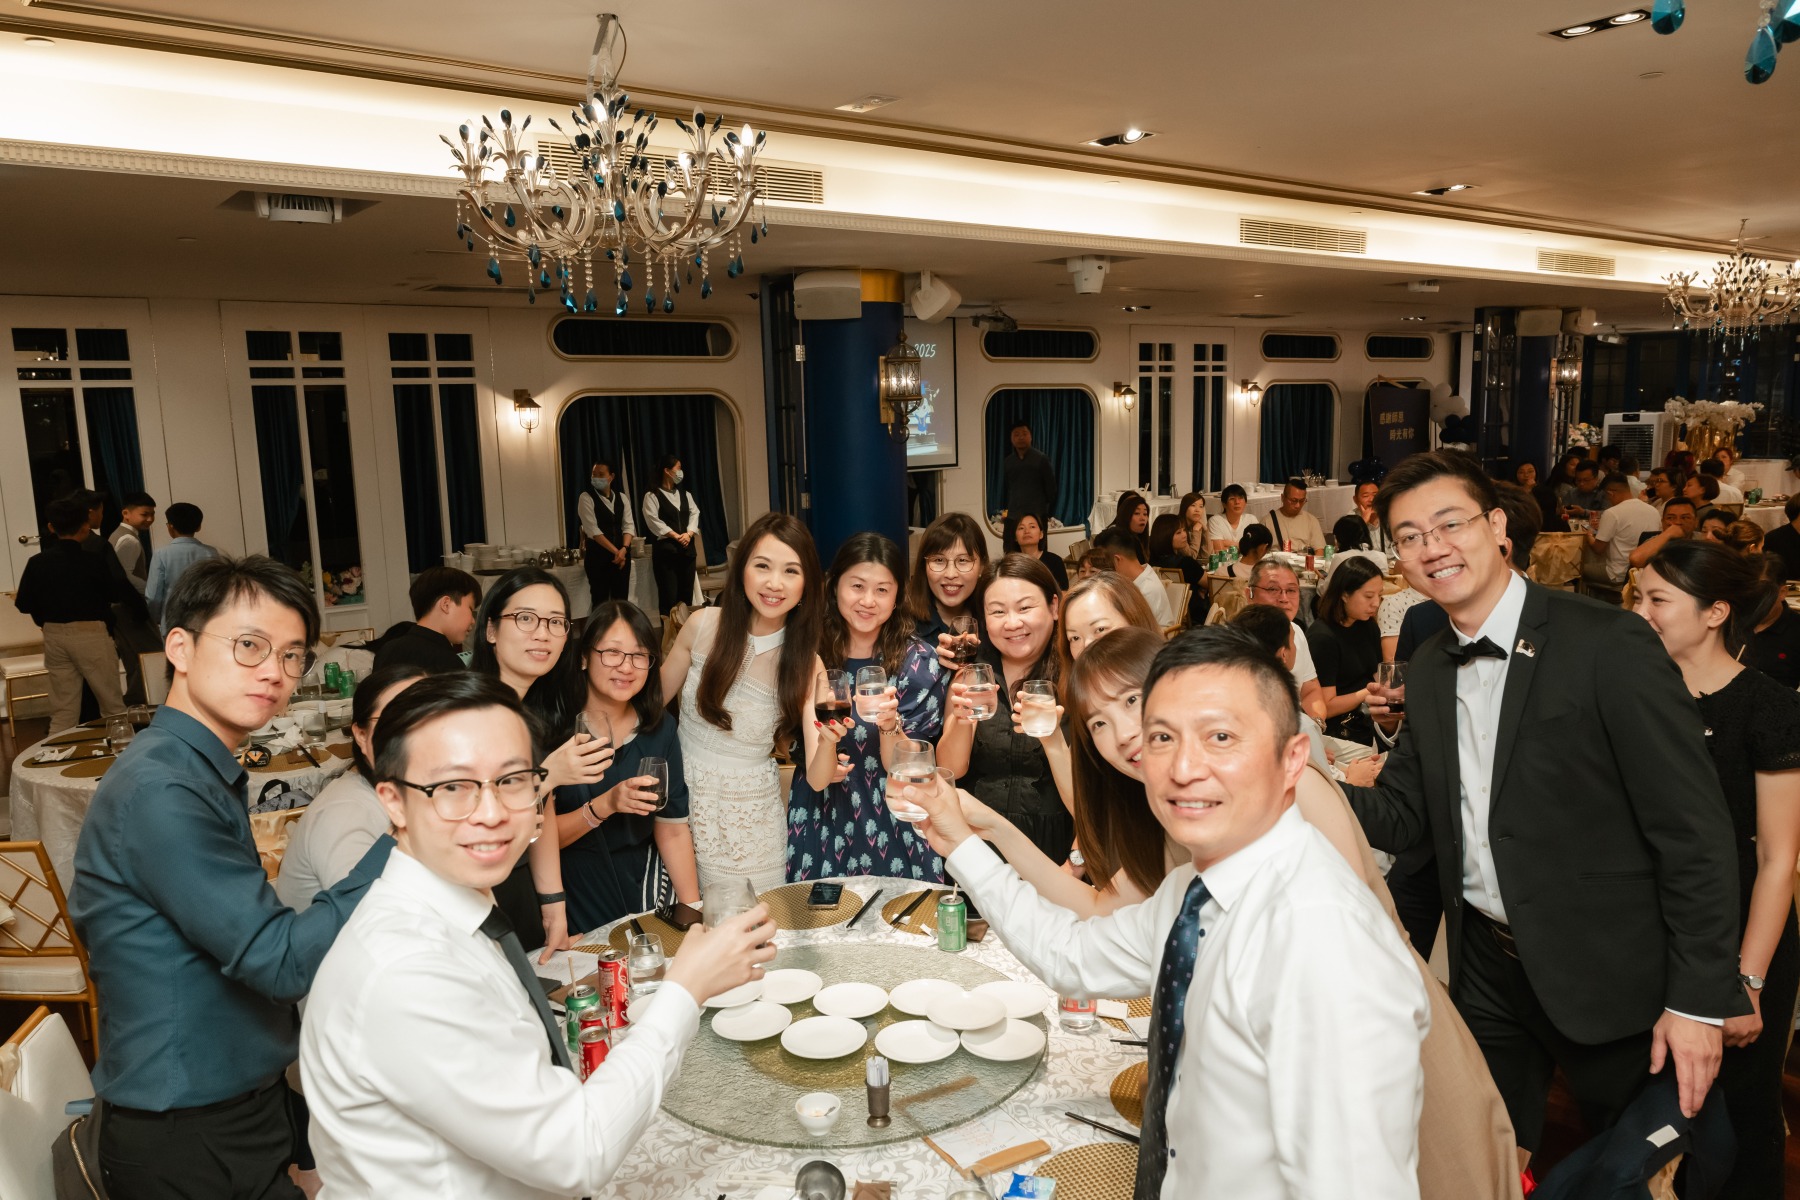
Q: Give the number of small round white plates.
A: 11